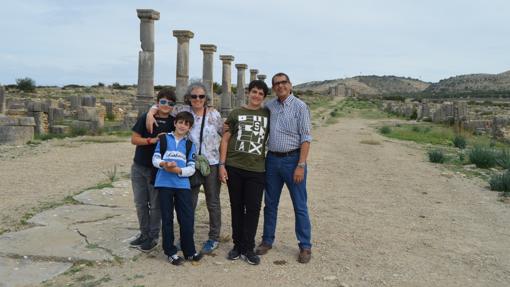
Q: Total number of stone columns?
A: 7